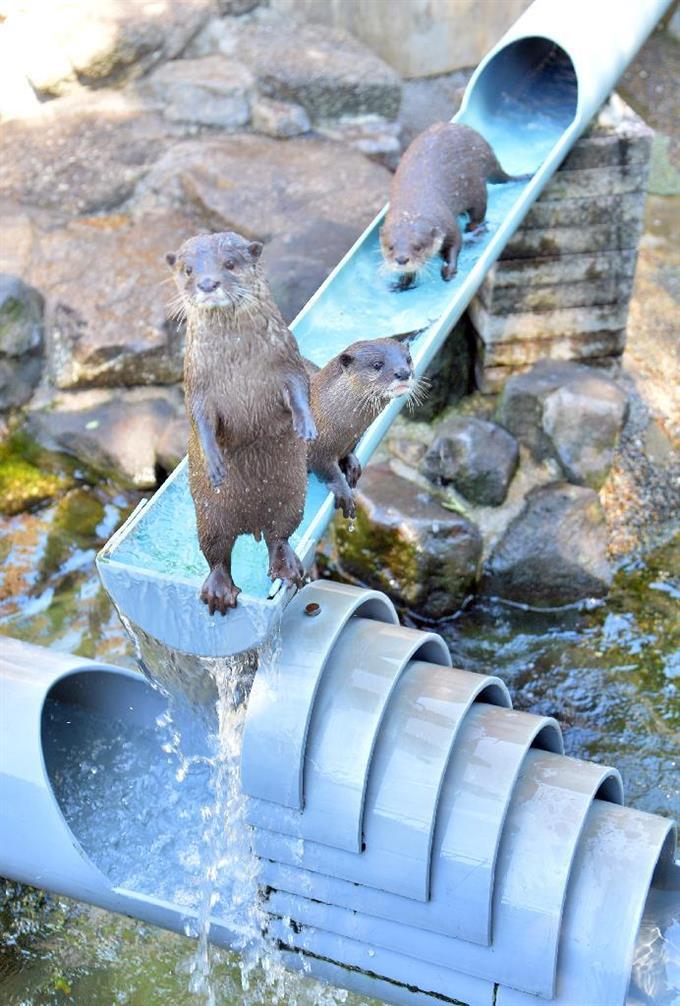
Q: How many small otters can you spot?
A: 3